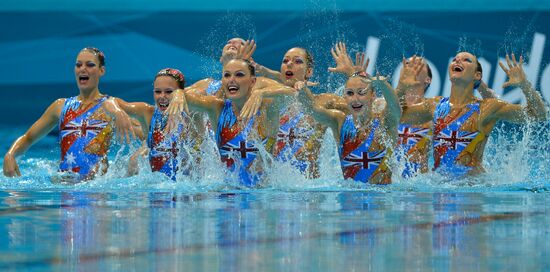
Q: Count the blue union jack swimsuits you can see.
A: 7